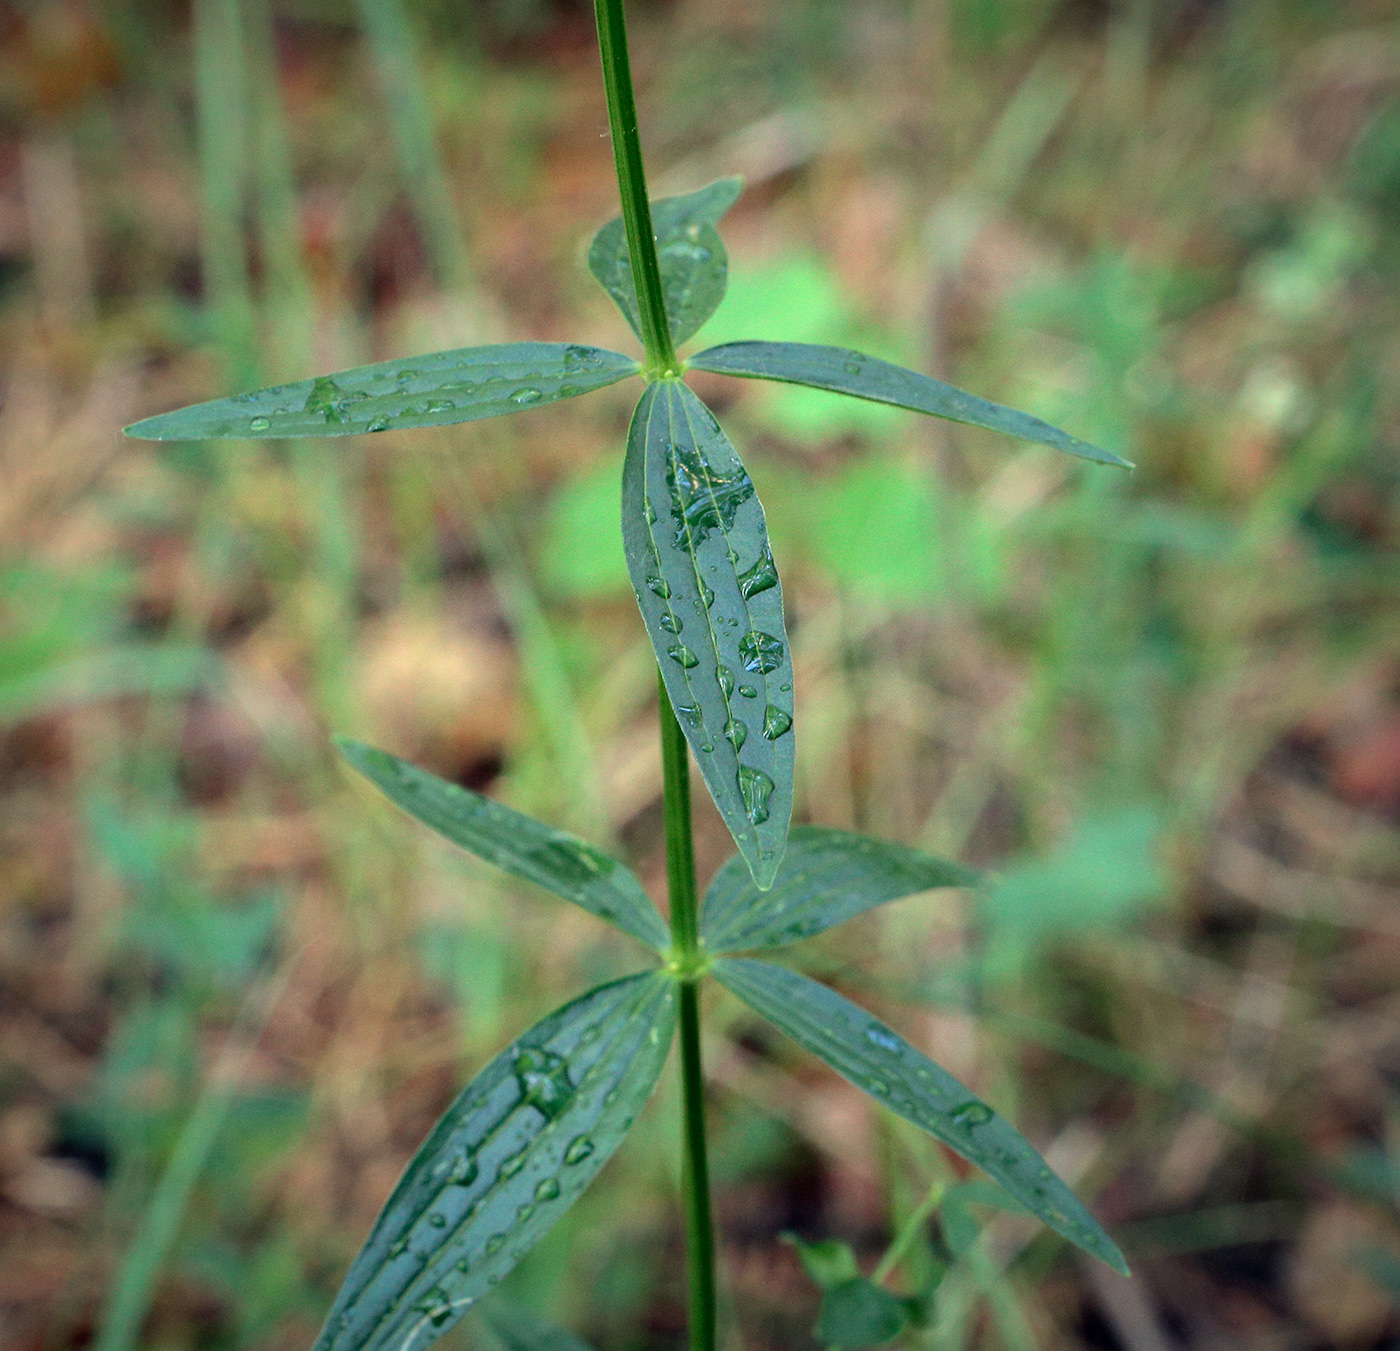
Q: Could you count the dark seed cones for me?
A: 0